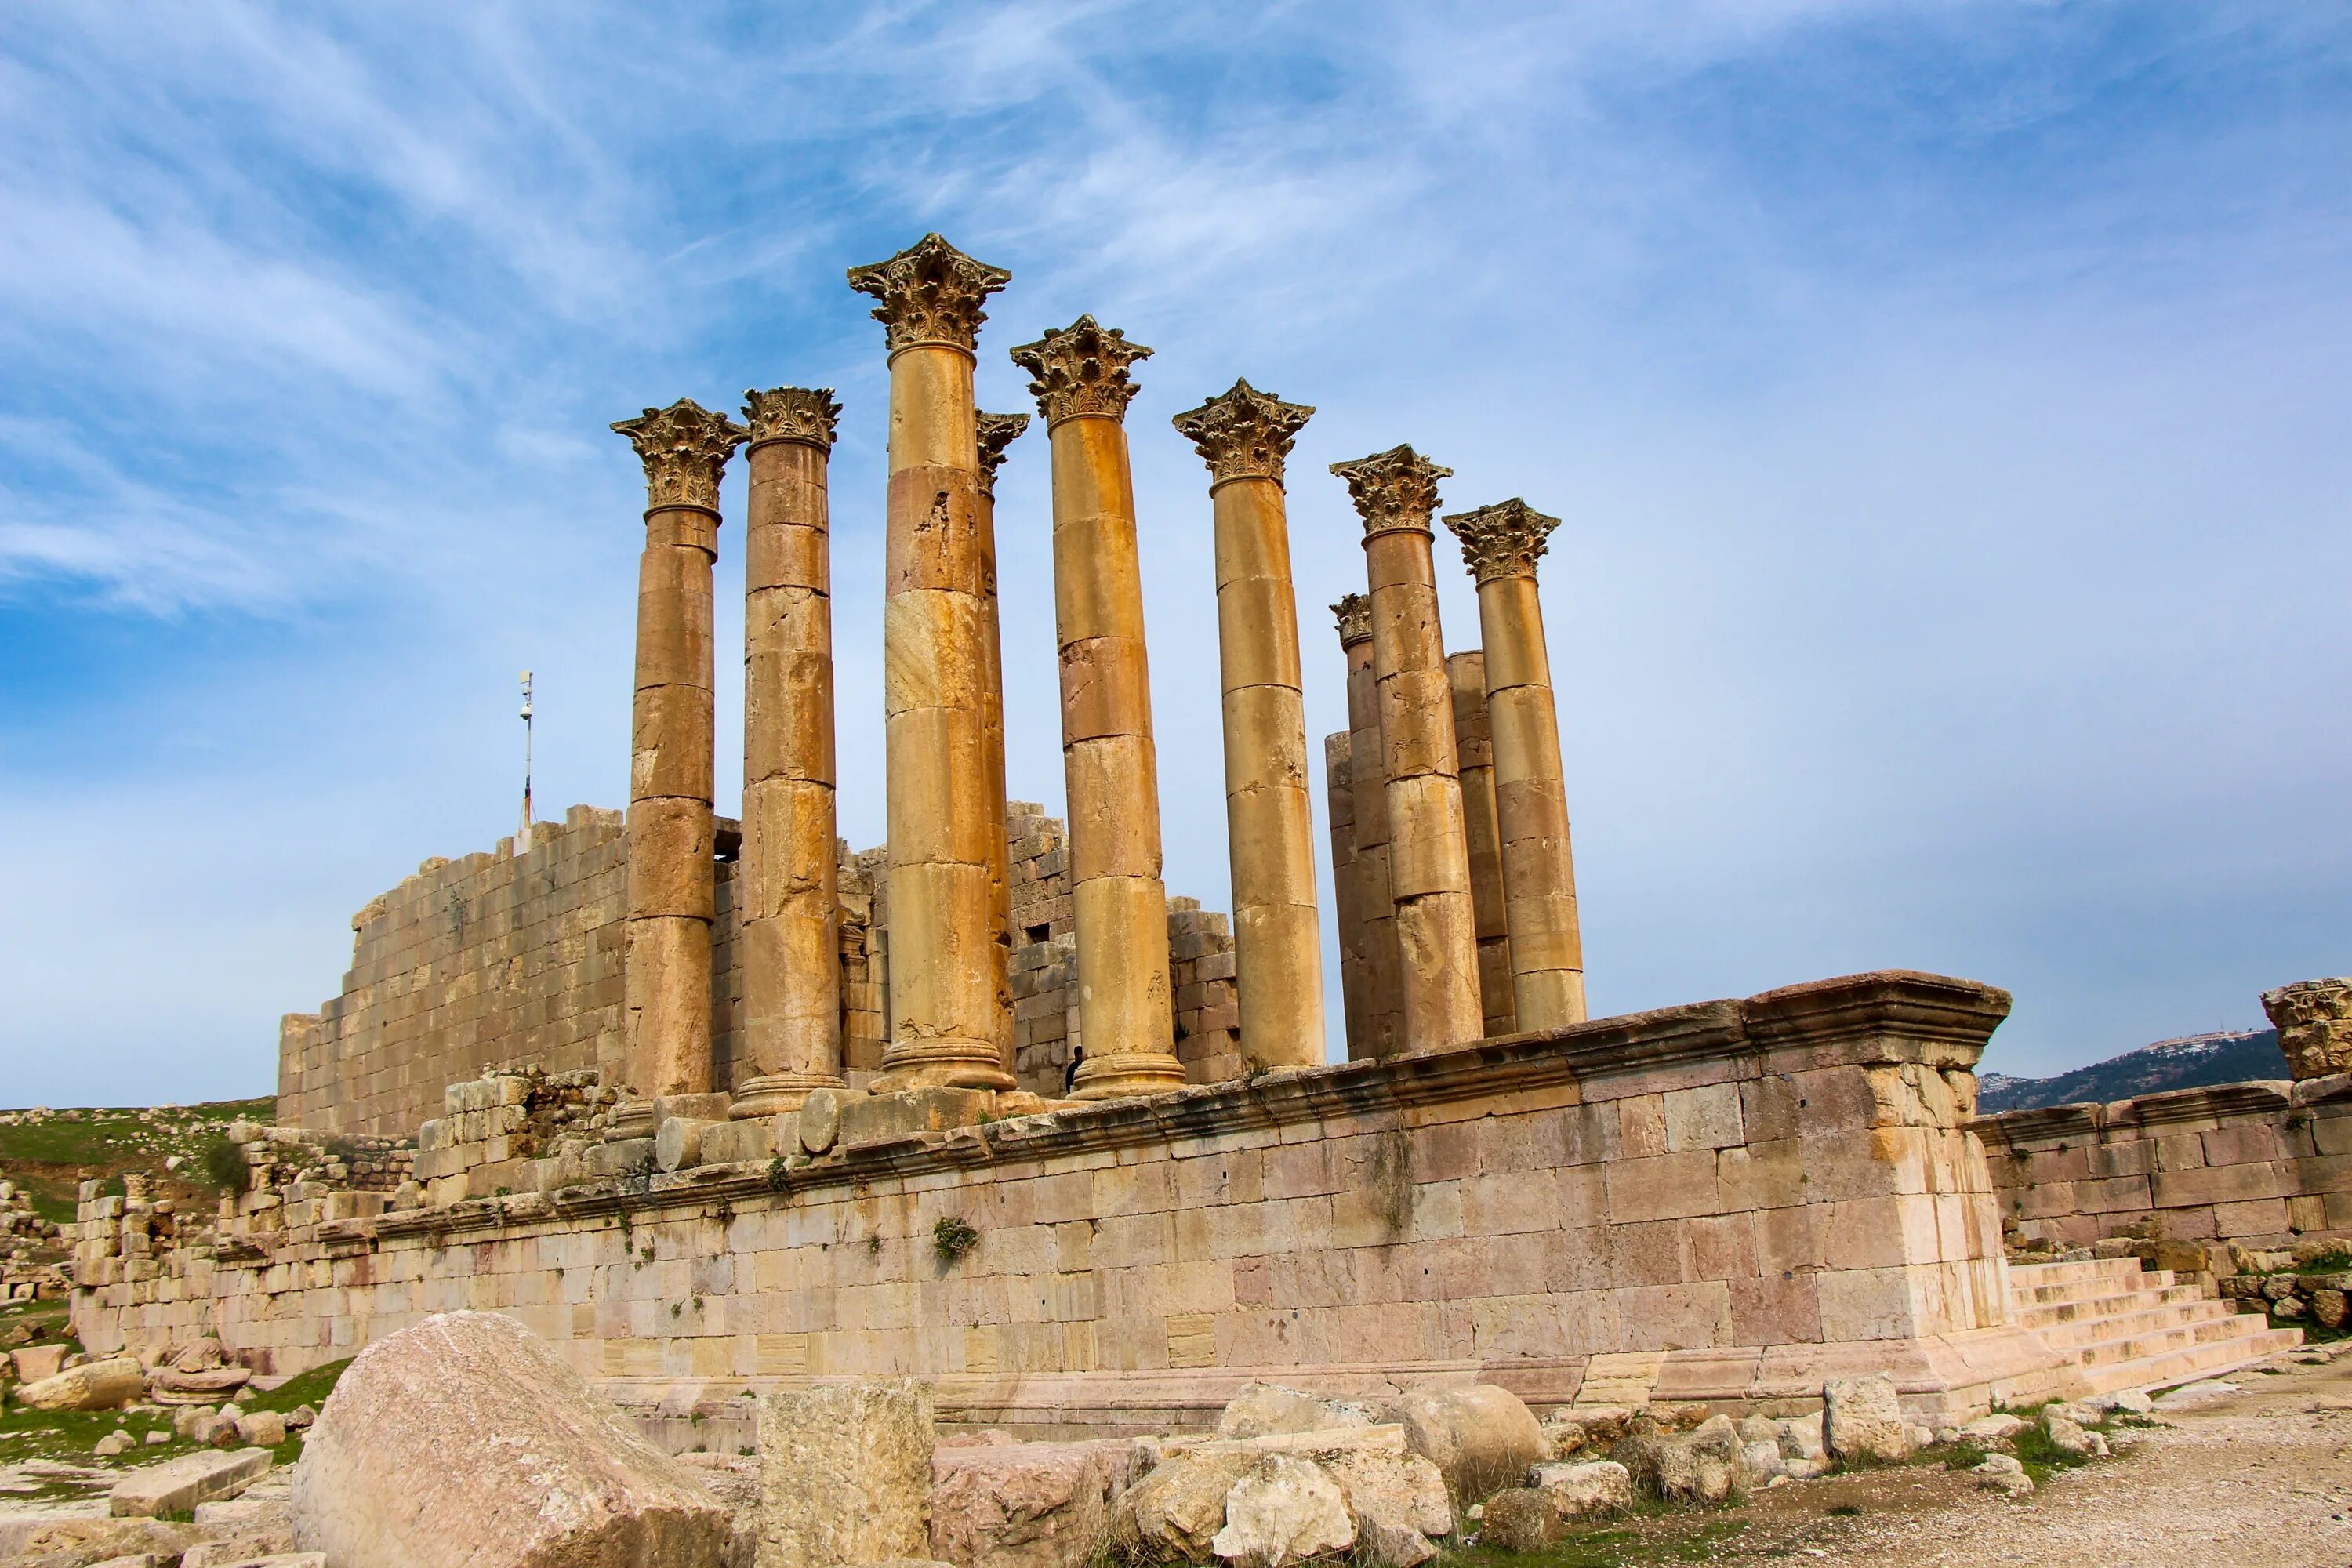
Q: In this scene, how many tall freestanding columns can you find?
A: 11